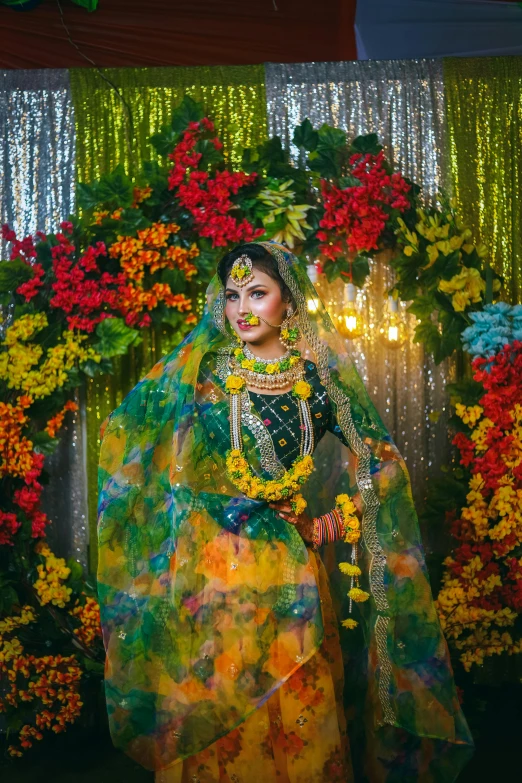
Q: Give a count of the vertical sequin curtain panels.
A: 4